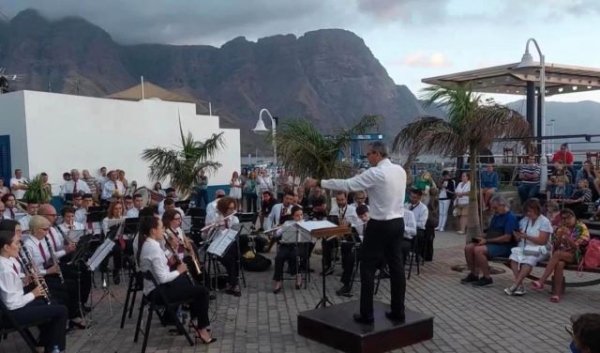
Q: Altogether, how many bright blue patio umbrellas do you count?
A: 0